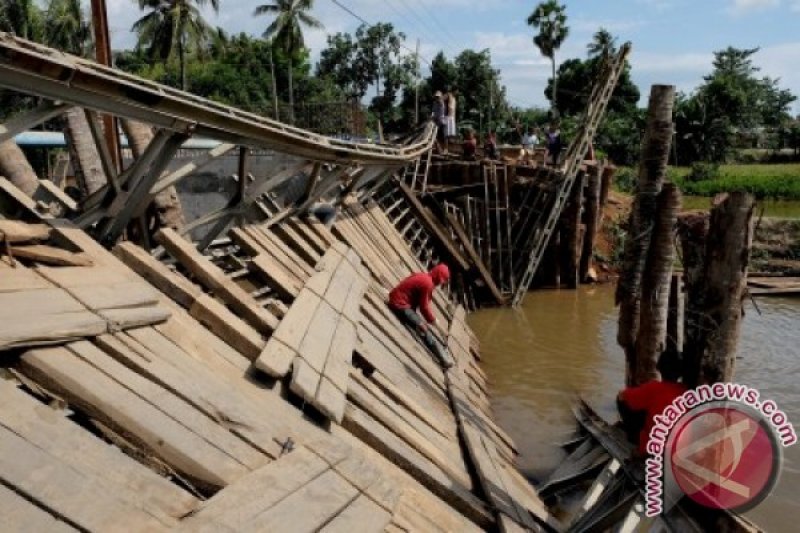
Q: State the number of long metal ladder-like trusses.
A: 2